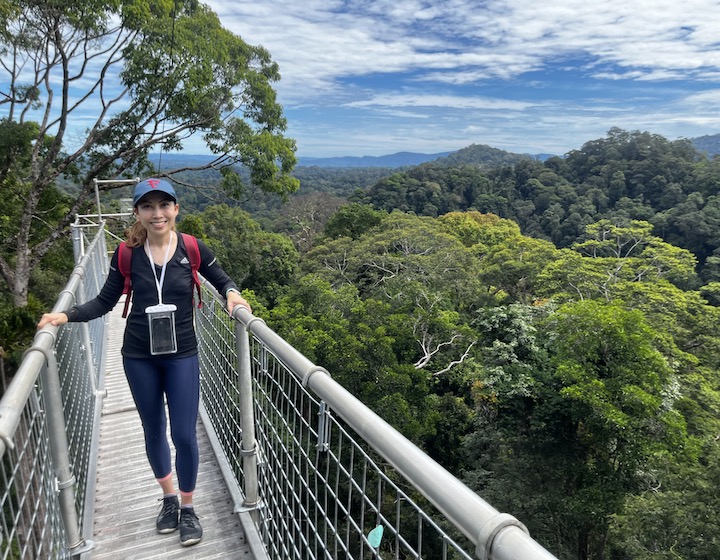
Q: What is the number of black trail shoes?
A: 2